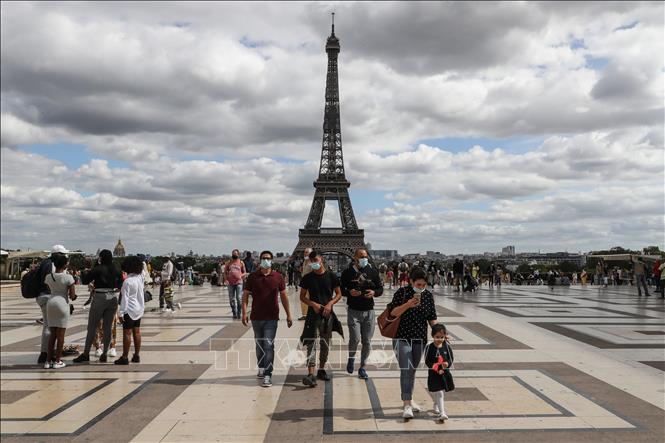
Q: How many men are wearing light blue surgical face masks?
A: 3